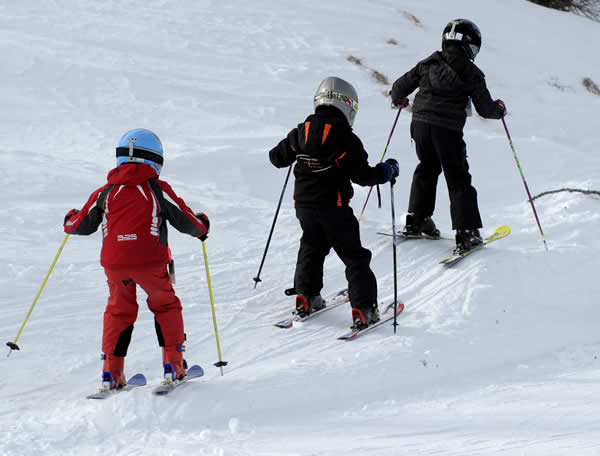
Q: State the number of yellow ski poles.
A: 2